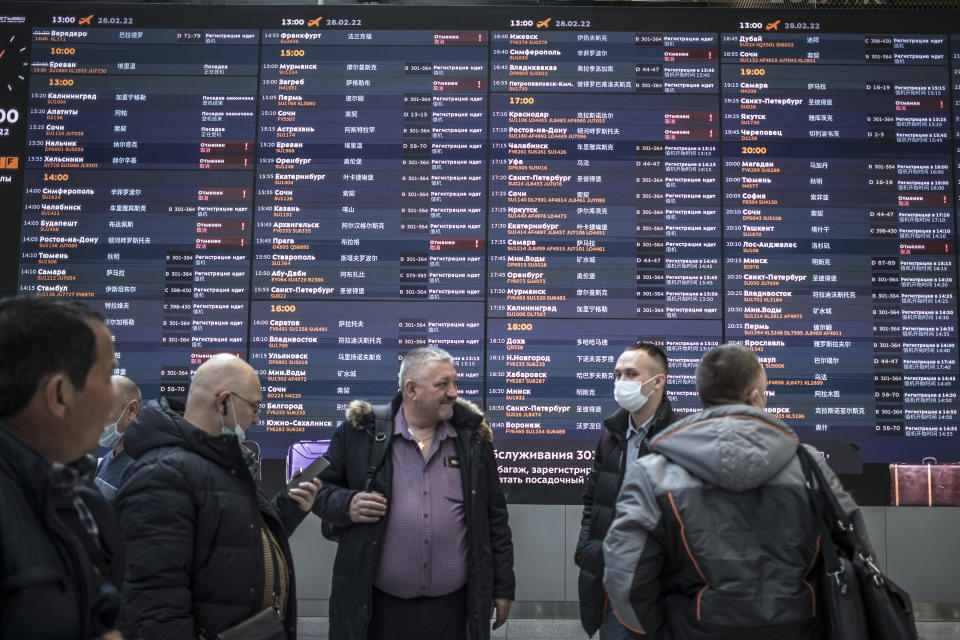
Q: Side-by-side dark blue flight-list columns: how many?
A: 4